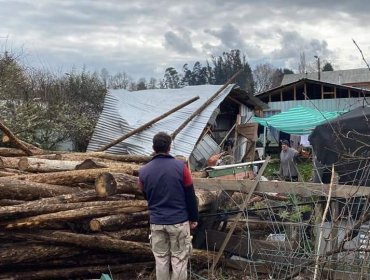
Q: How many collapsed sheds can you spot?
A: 1